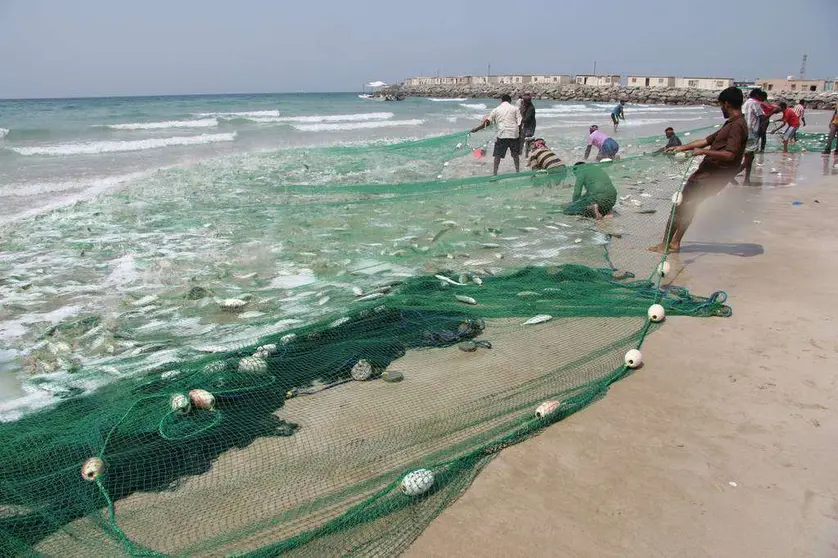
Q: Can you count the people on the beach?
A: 13